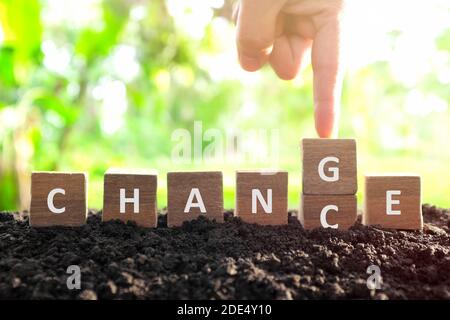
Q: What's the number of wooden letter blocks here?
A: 7